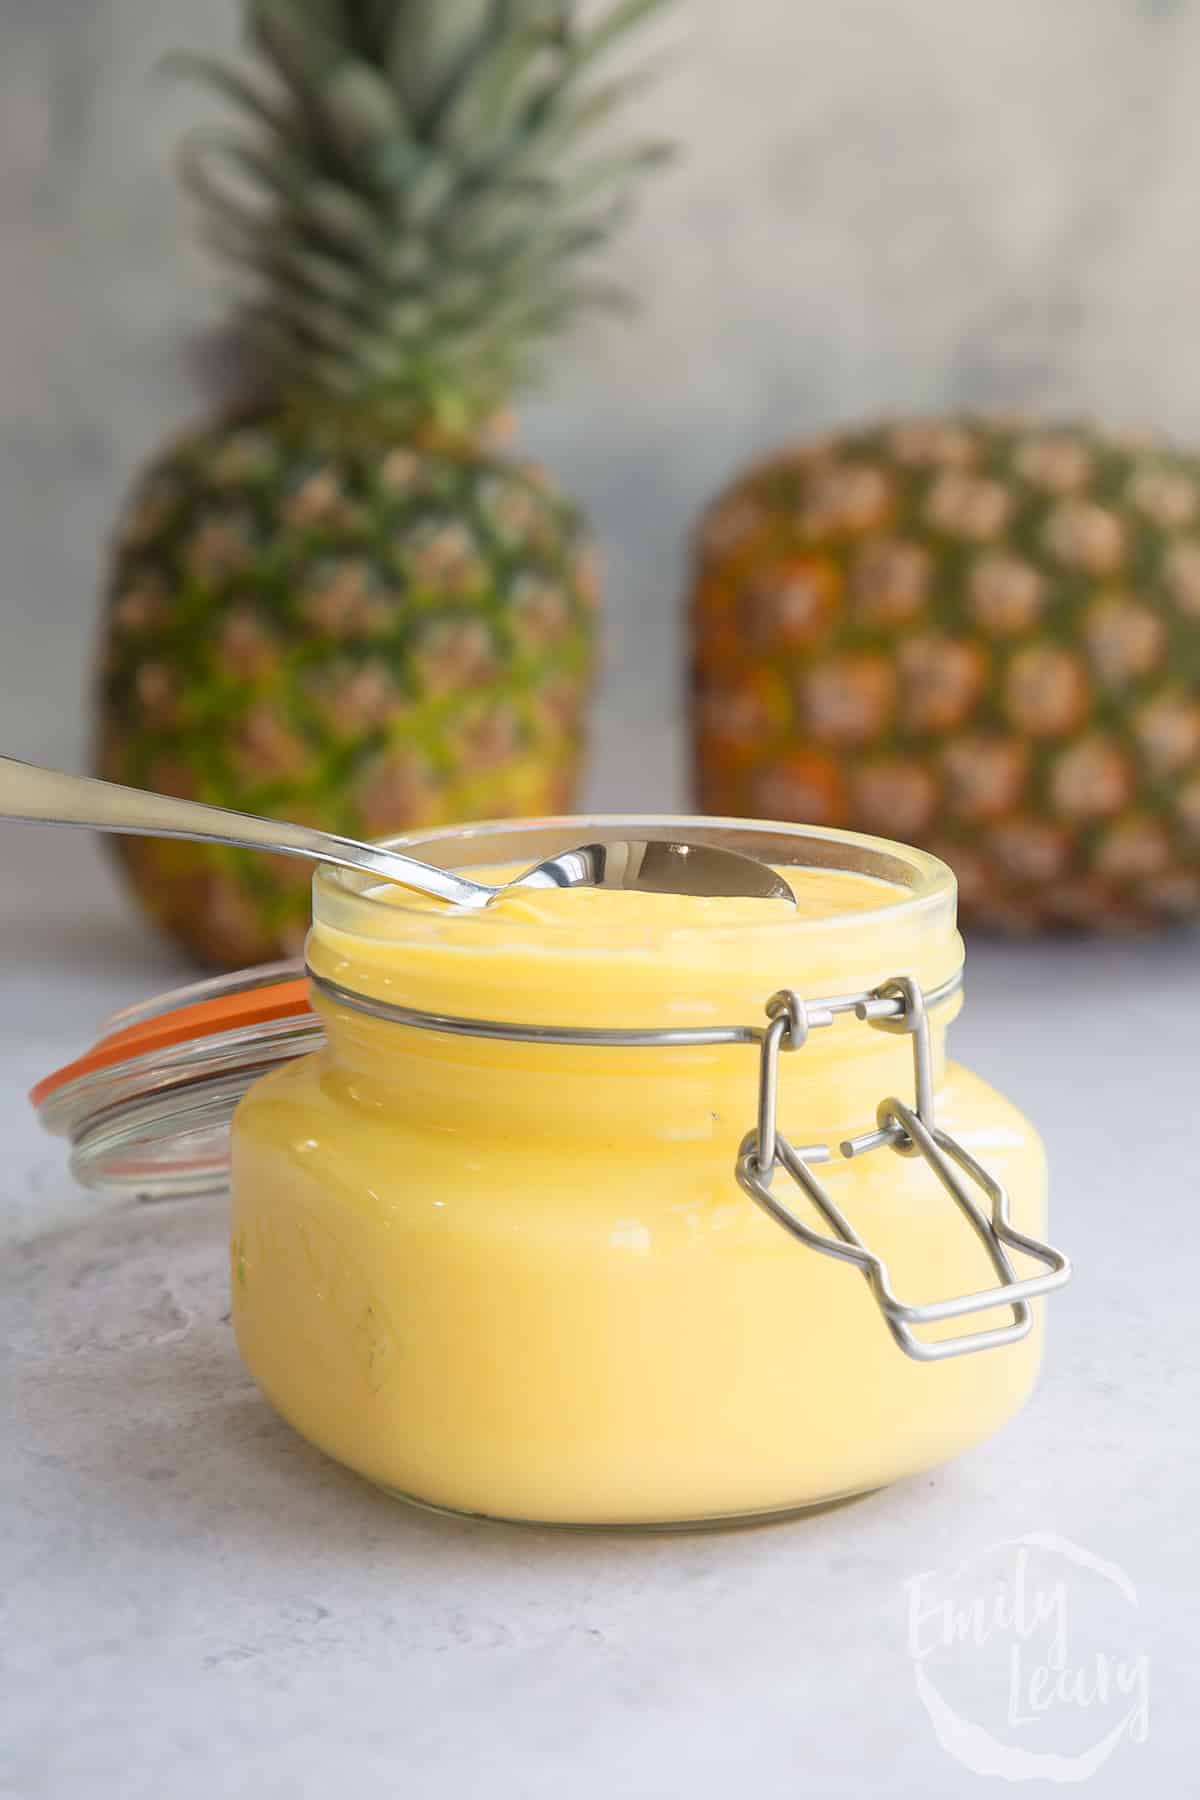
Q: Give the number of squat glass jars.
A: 1